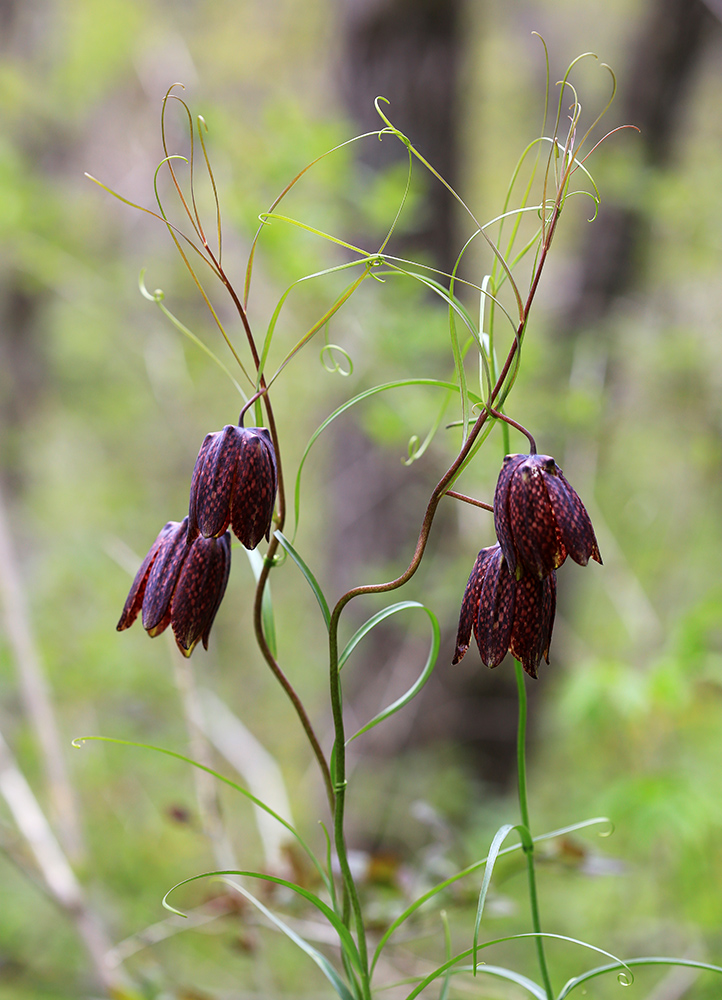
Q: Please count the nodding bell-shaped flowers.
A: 4